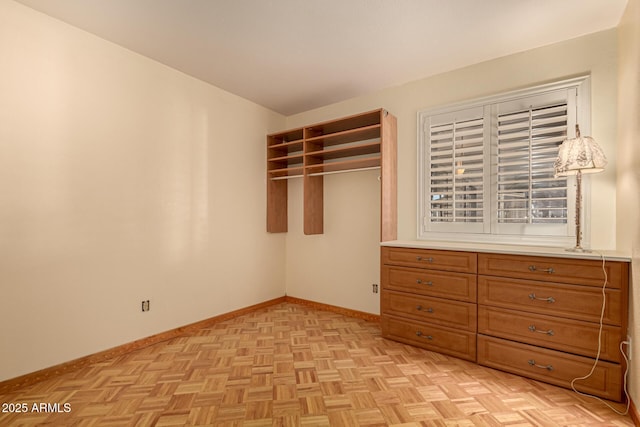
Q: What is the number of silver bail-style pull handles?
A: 8